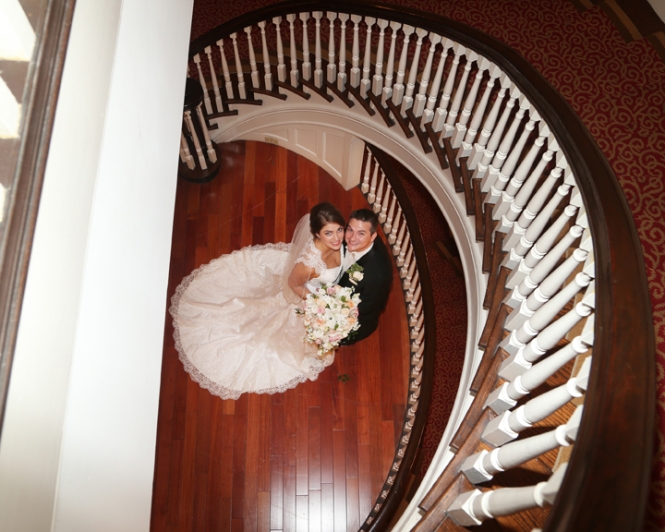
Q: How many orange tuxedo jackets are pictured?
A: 0